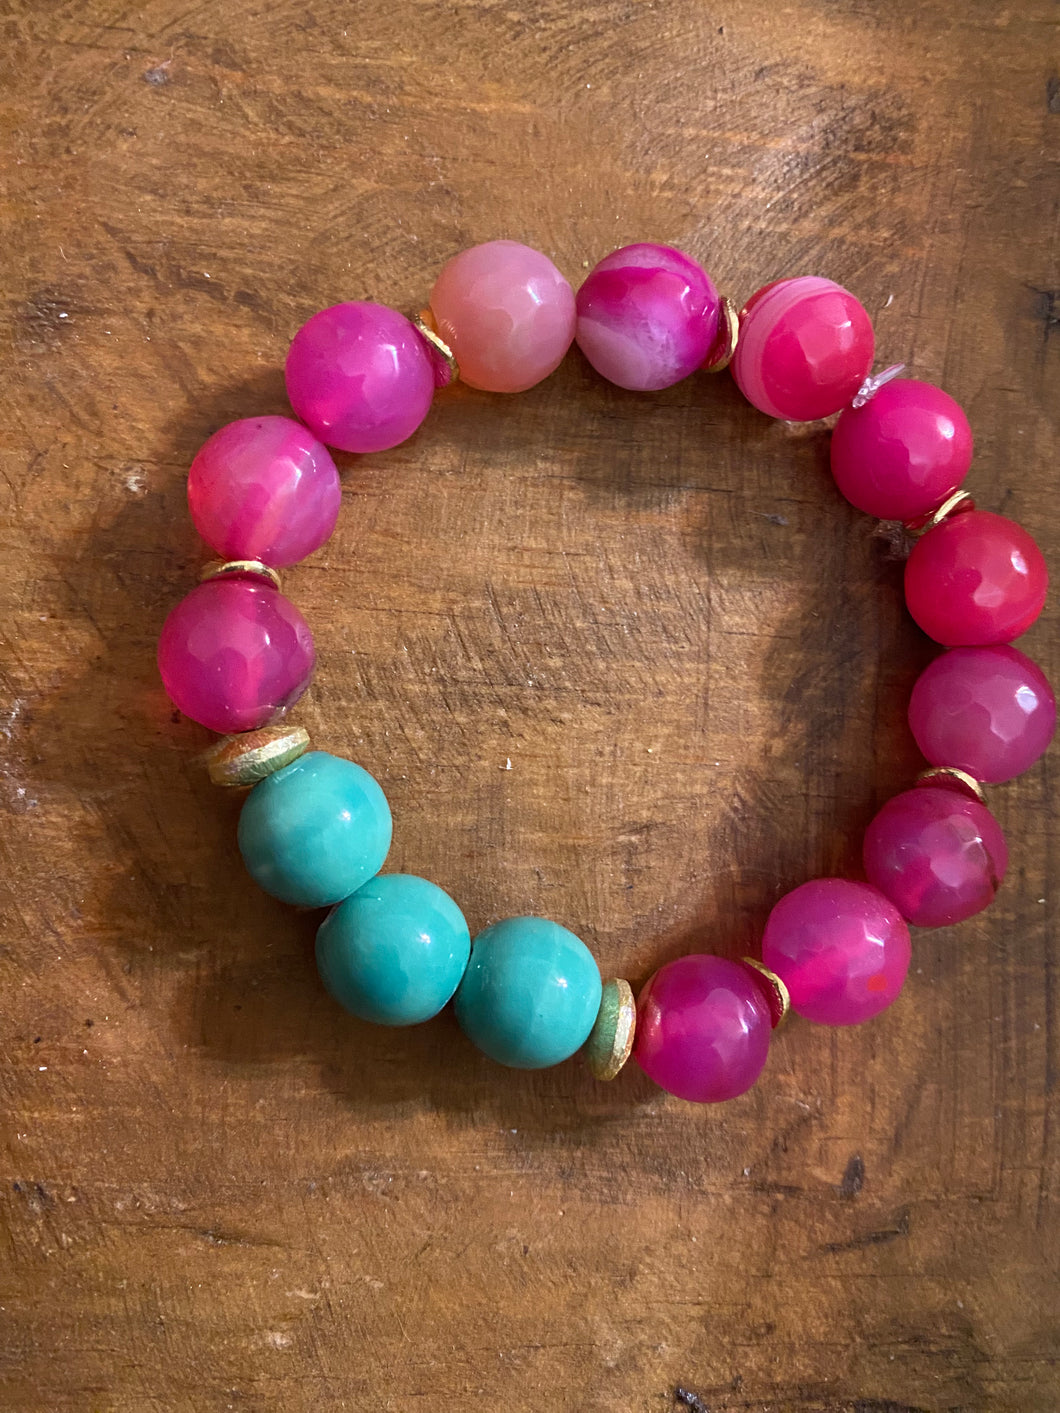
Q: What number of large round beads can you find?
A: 15